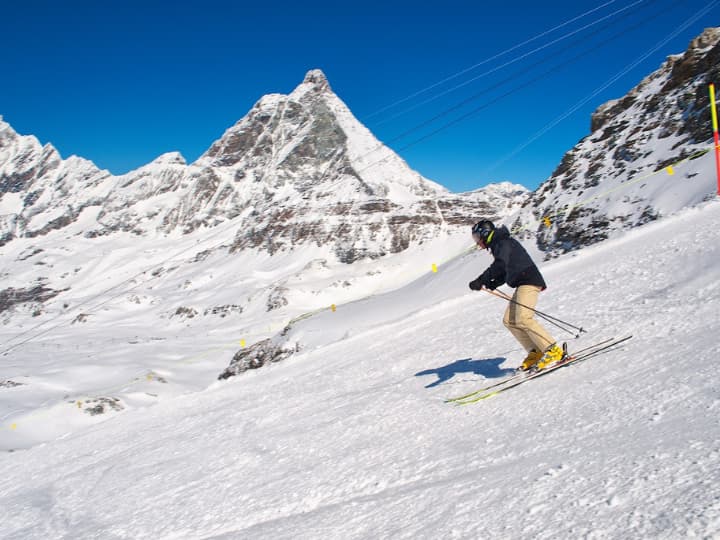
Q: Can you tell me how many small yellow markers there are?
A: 8